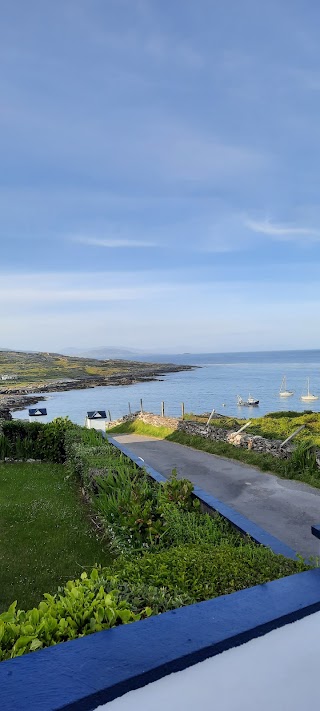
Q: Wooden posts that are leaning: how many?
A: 3